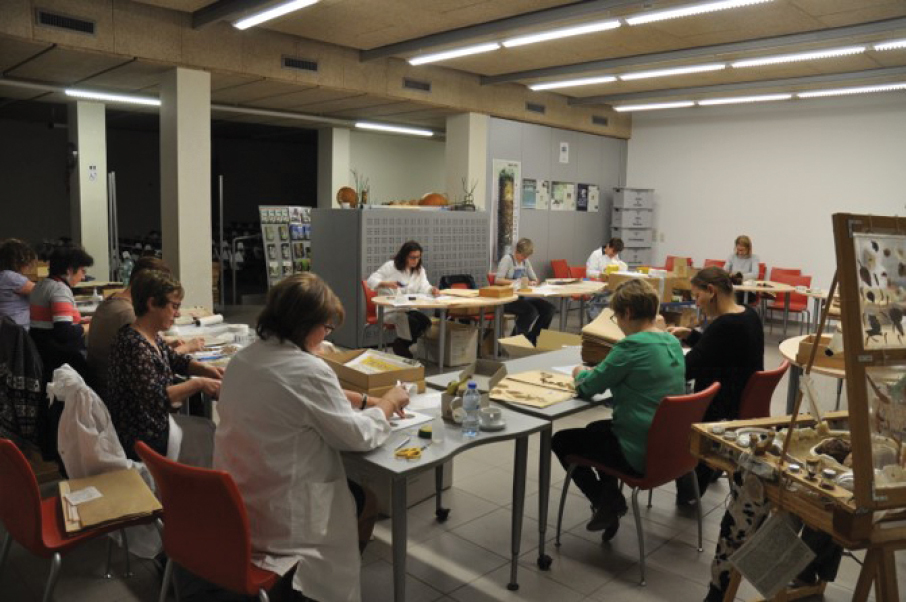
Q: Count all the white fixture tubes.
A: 13